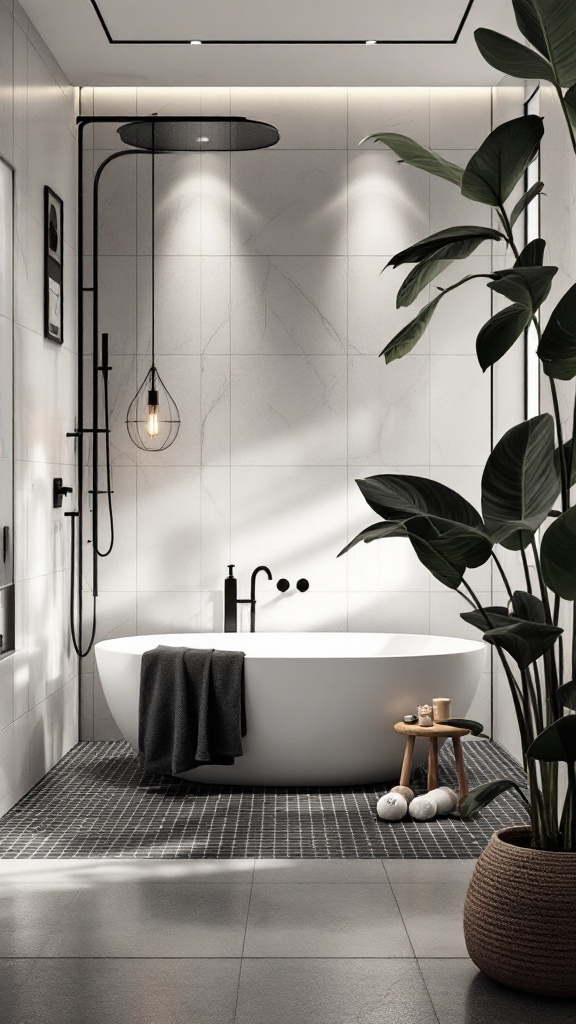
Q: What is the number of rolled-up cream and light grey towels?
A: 4